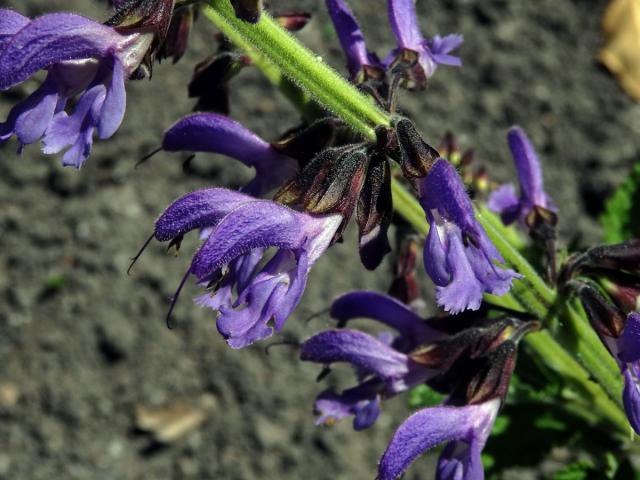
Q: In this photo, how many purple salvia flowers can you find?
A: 13